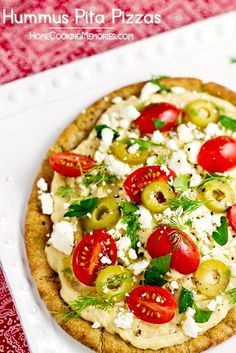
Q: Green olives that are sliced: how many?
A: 7